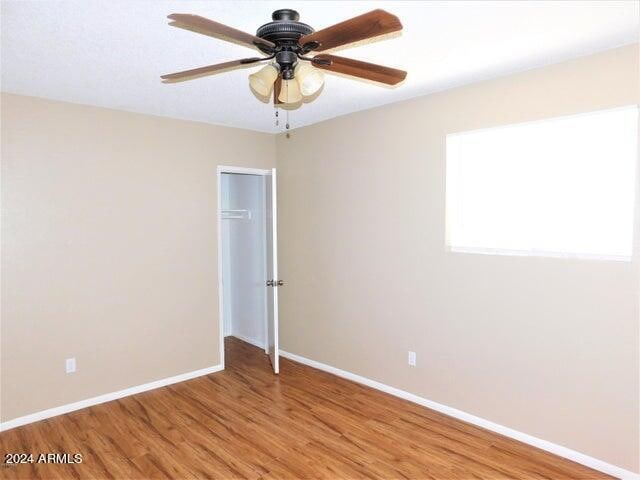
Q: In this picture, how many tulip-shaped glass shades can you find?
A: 3